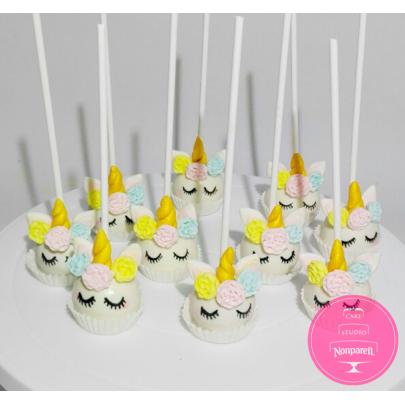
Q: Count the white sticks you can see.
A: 10